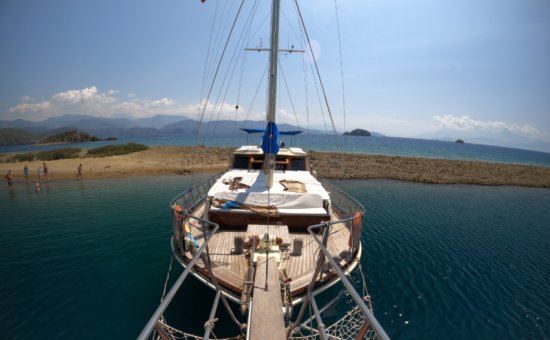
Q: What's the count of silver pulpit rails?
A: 2